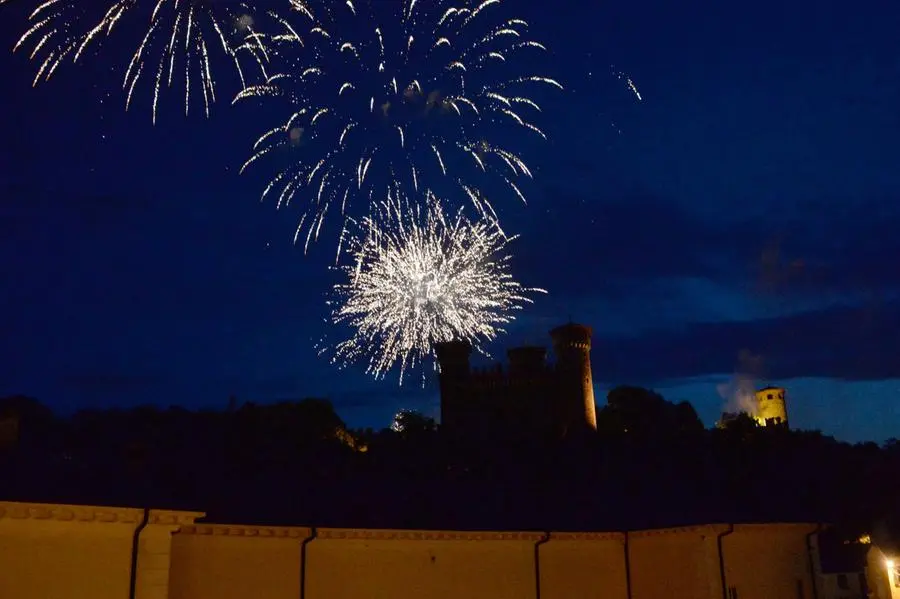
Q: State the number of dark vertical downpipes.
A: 6